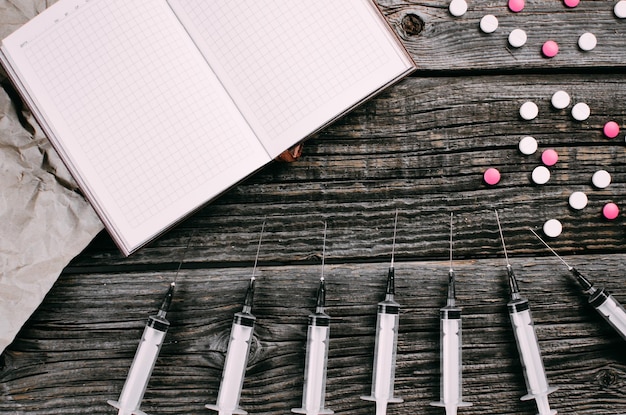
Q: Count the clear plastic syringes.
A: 7